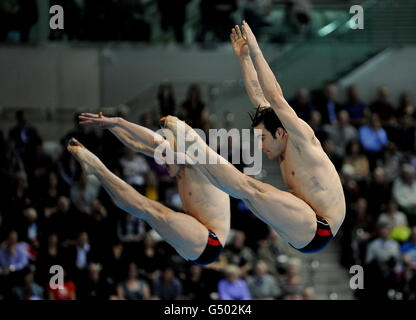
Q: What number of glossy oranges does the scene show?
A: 0